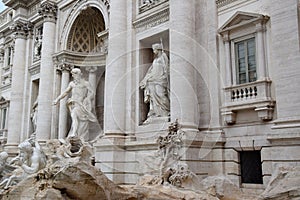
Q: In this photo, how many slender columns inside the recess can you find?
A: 2